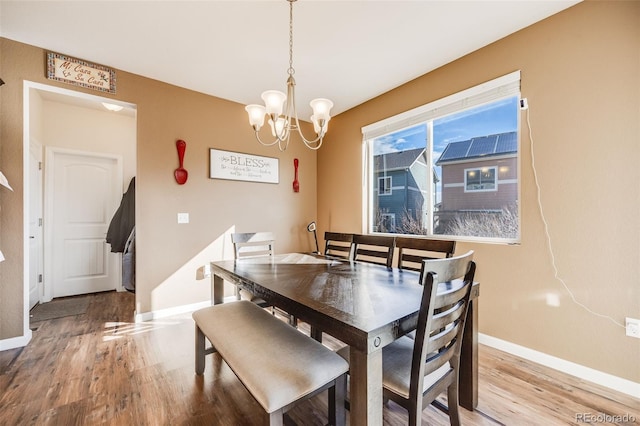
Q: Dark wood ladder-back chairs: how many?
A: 5